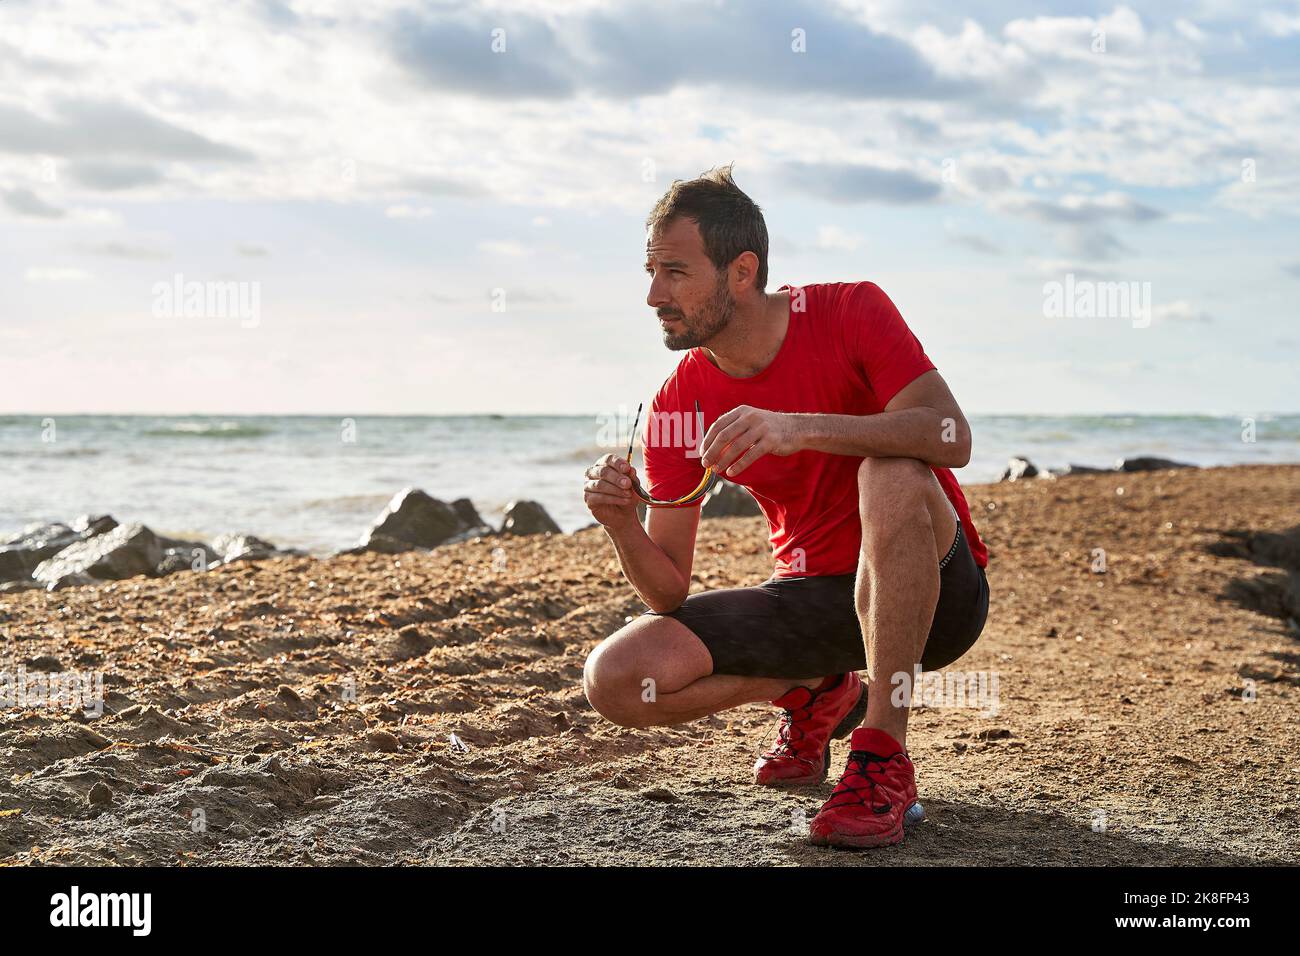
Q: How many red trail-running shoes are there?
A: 2